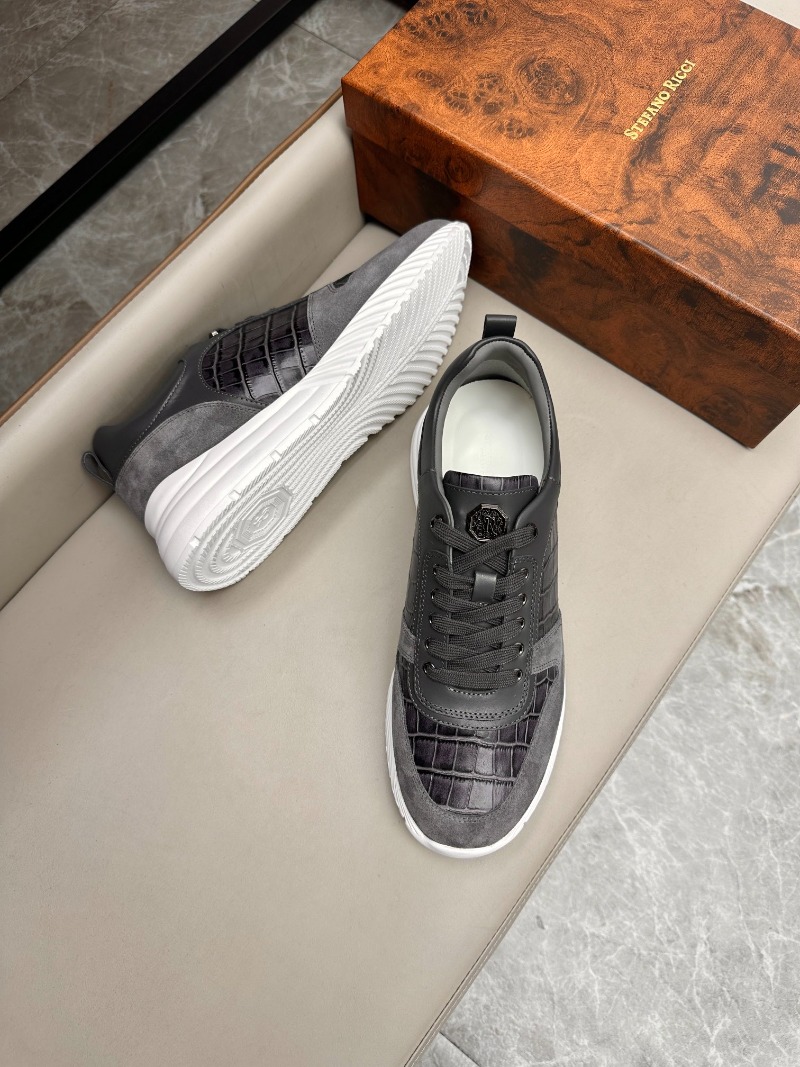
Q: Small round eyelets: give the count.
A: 12